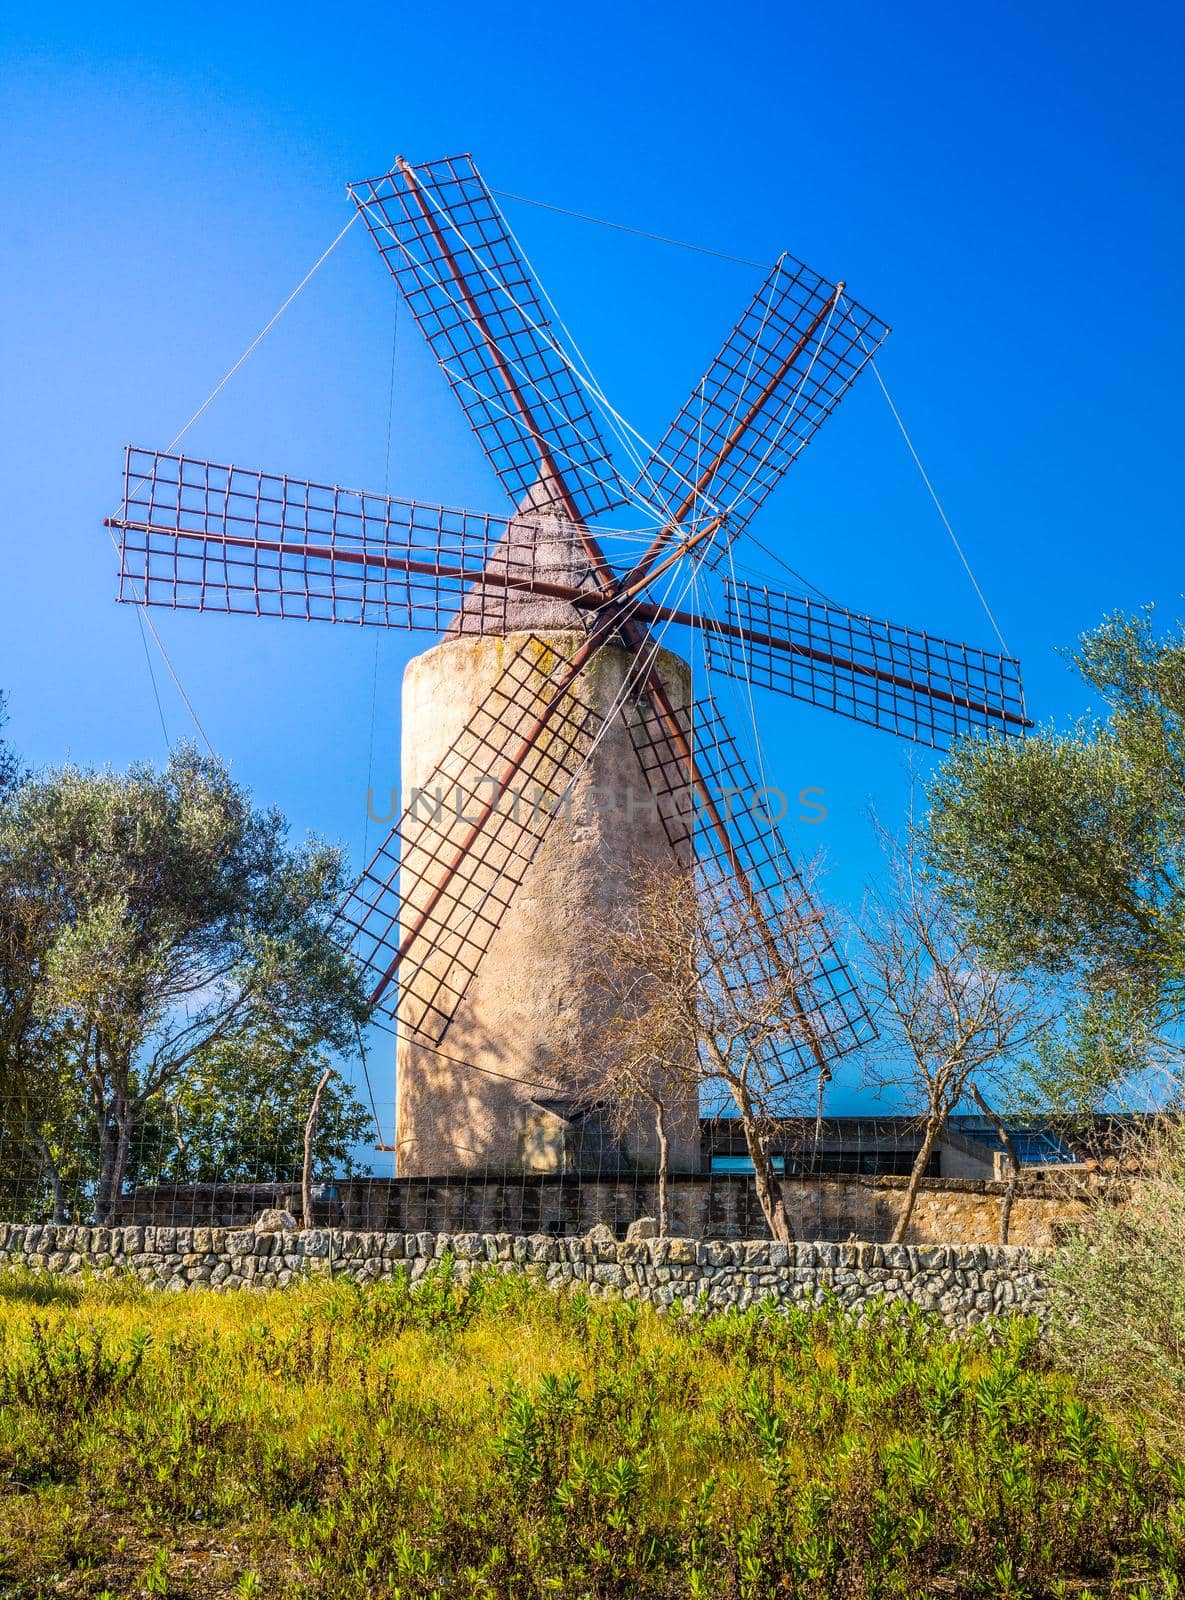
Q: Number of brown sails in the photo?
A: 6